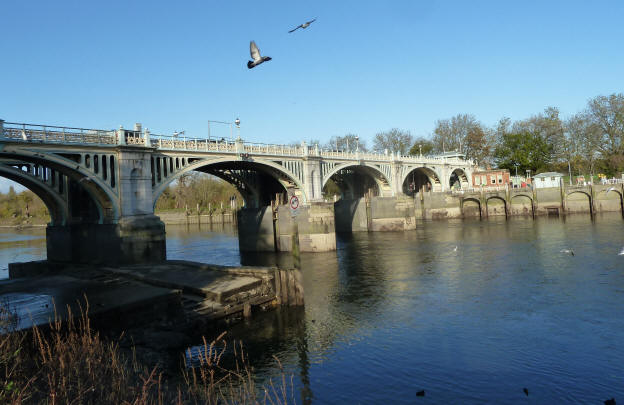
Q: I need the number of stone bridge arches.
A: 5